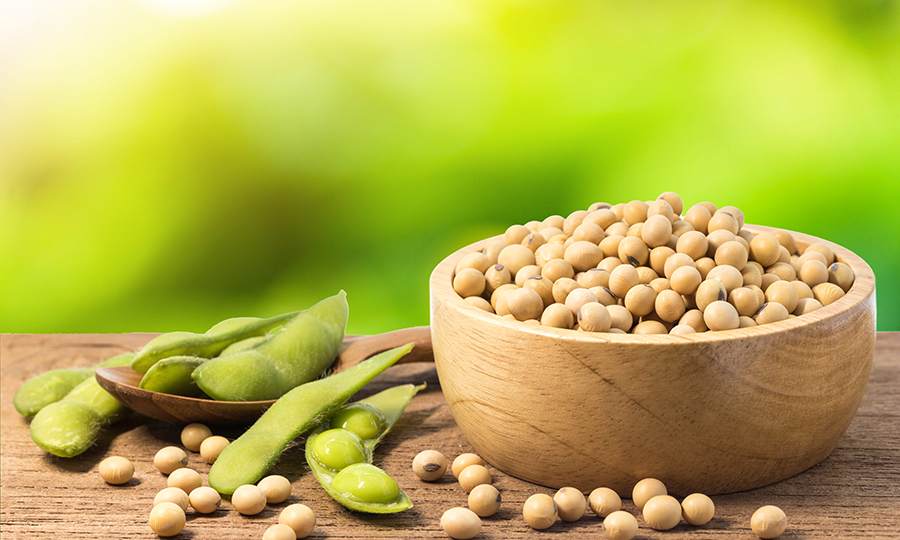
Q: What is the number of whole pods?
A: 6